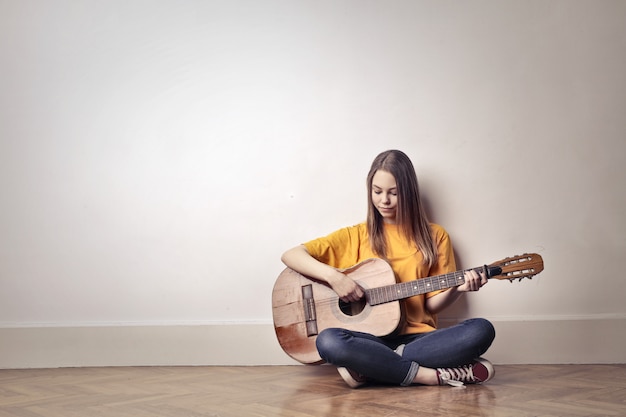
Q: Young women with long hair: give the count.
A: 1